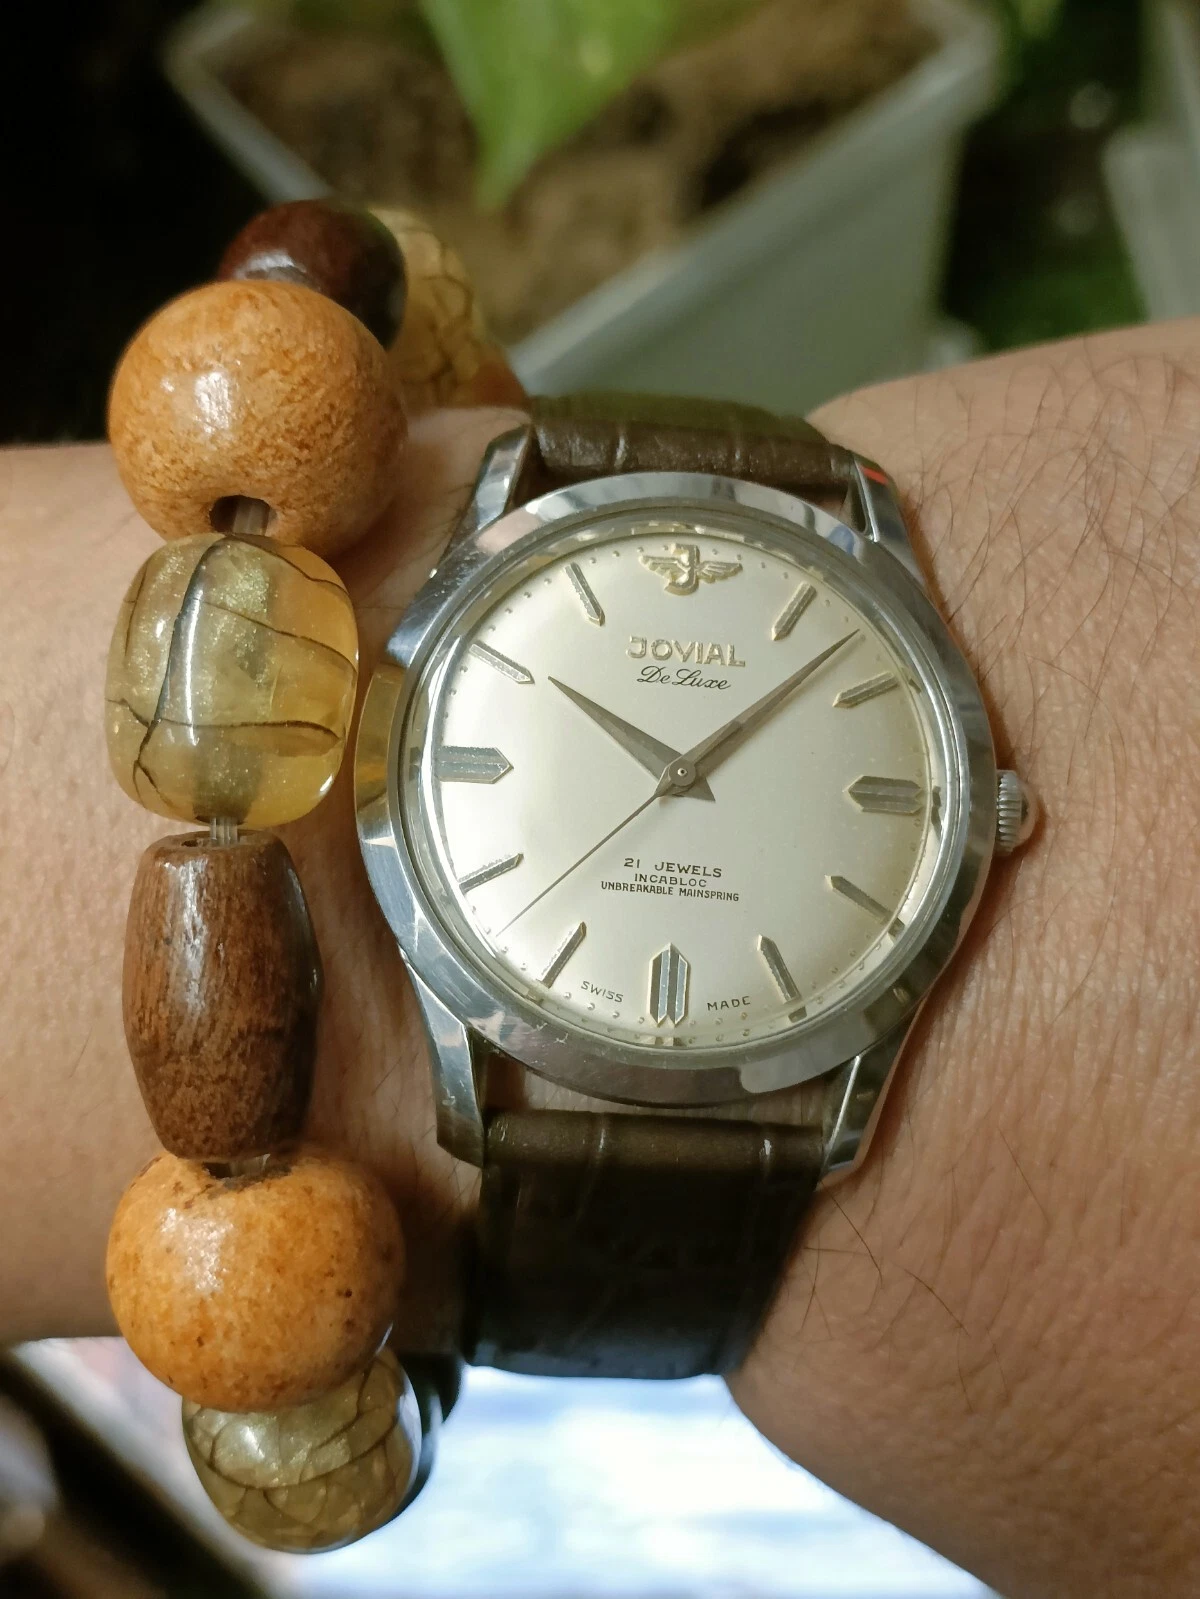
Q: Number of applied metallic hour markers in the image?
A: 11